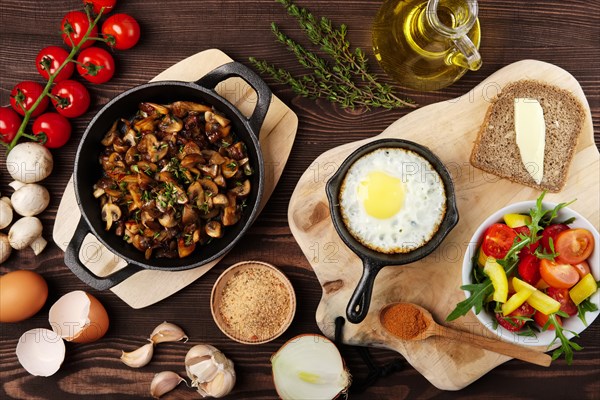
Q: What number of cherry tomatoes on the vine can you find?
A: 9